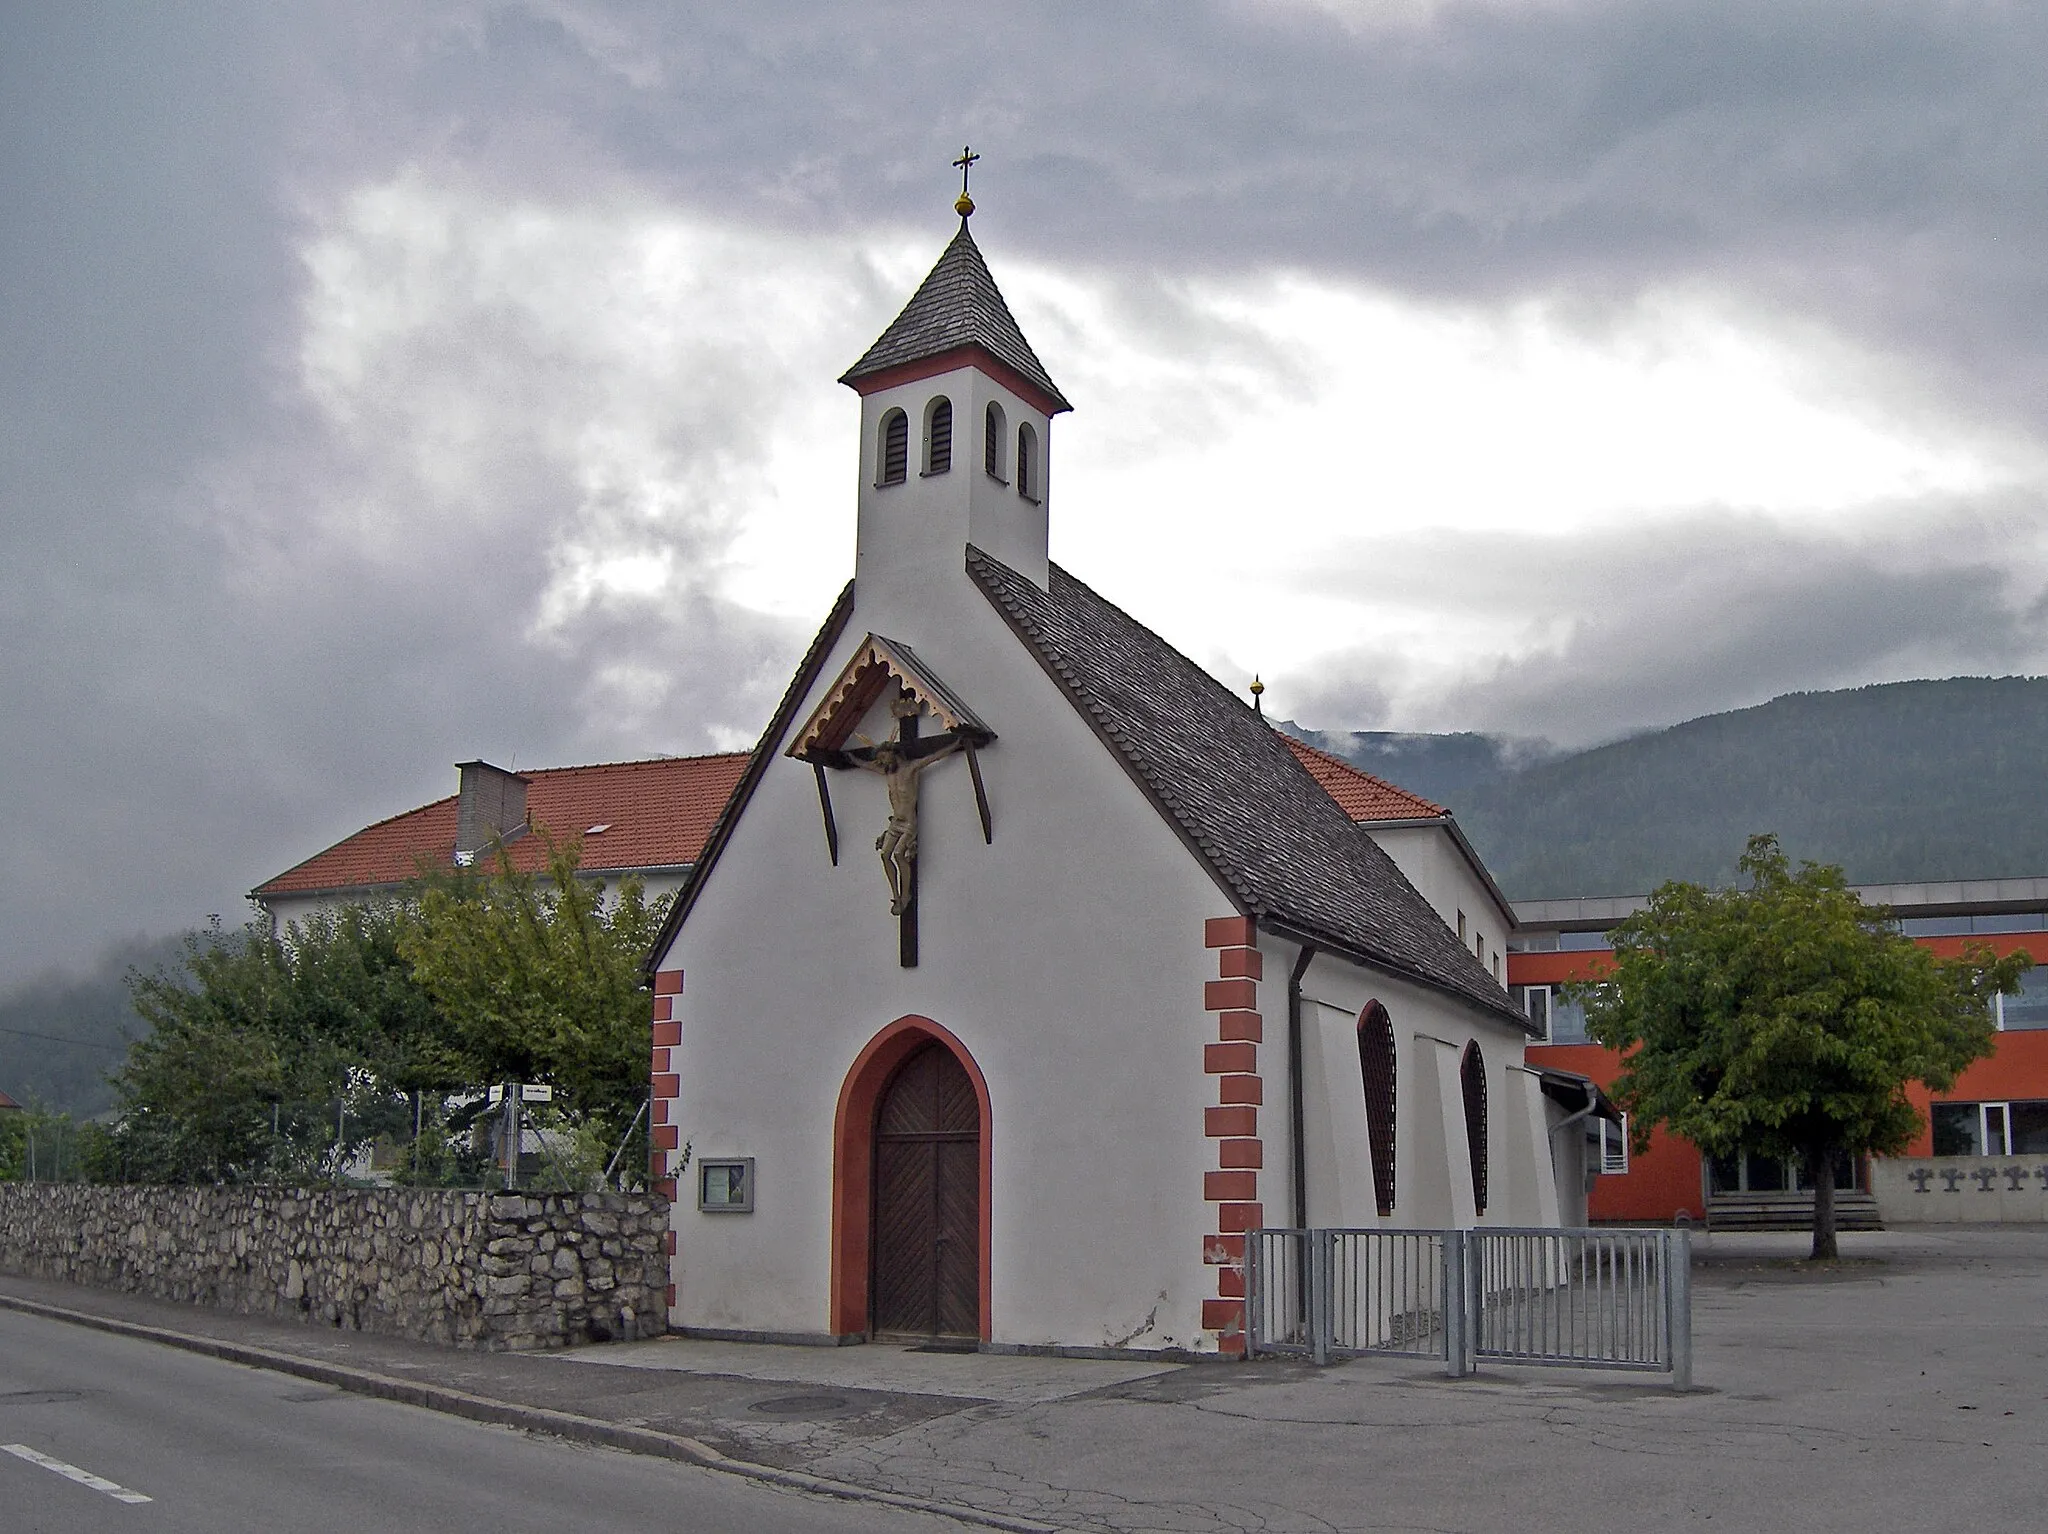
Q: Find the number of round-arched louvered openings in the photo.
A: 4